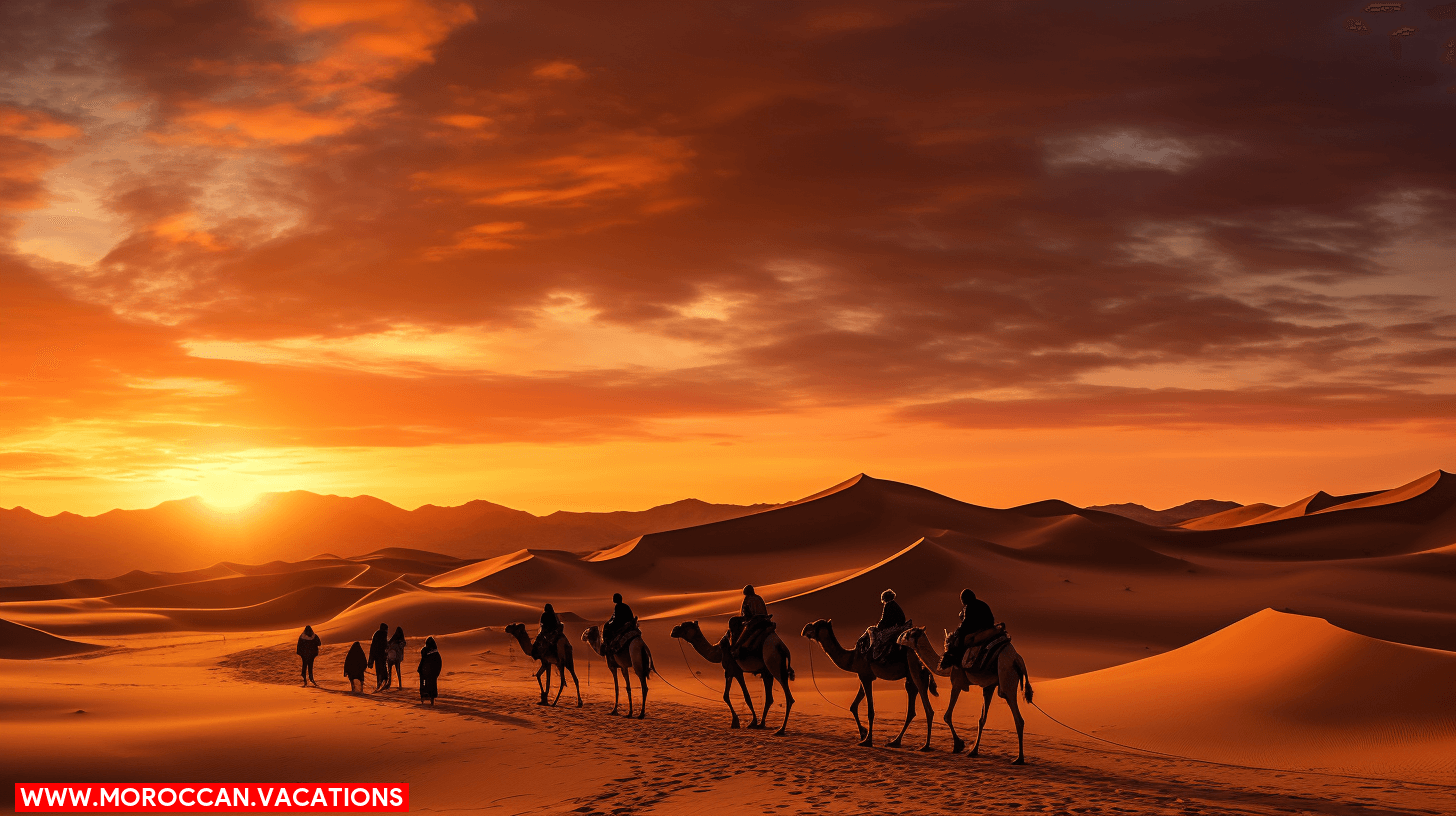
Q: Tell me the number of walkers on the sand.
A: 5